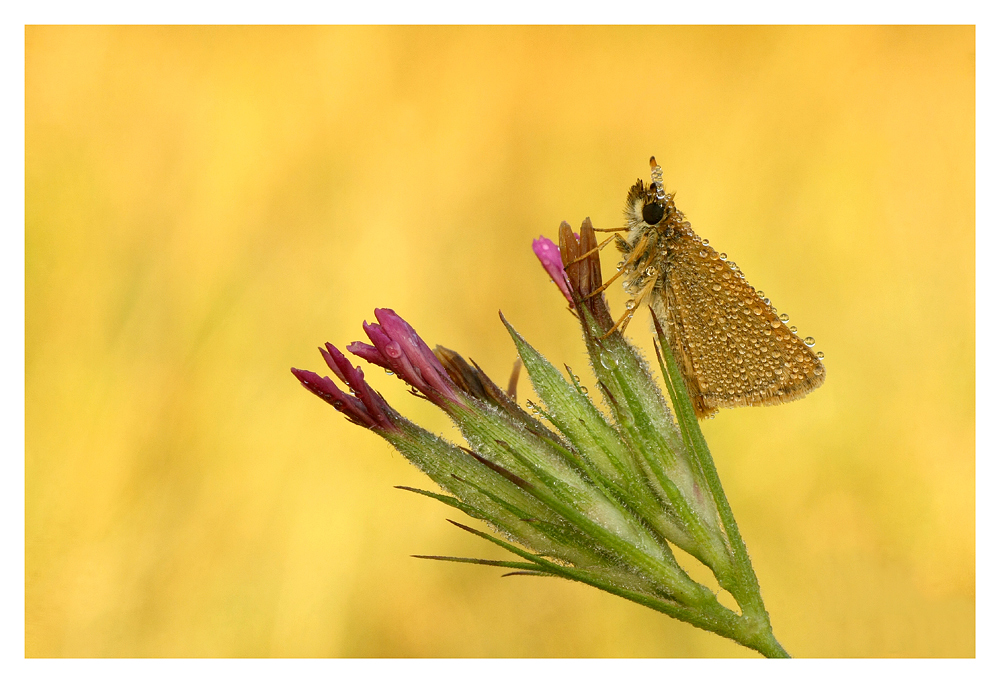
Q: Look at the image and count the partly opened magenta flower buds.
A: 3